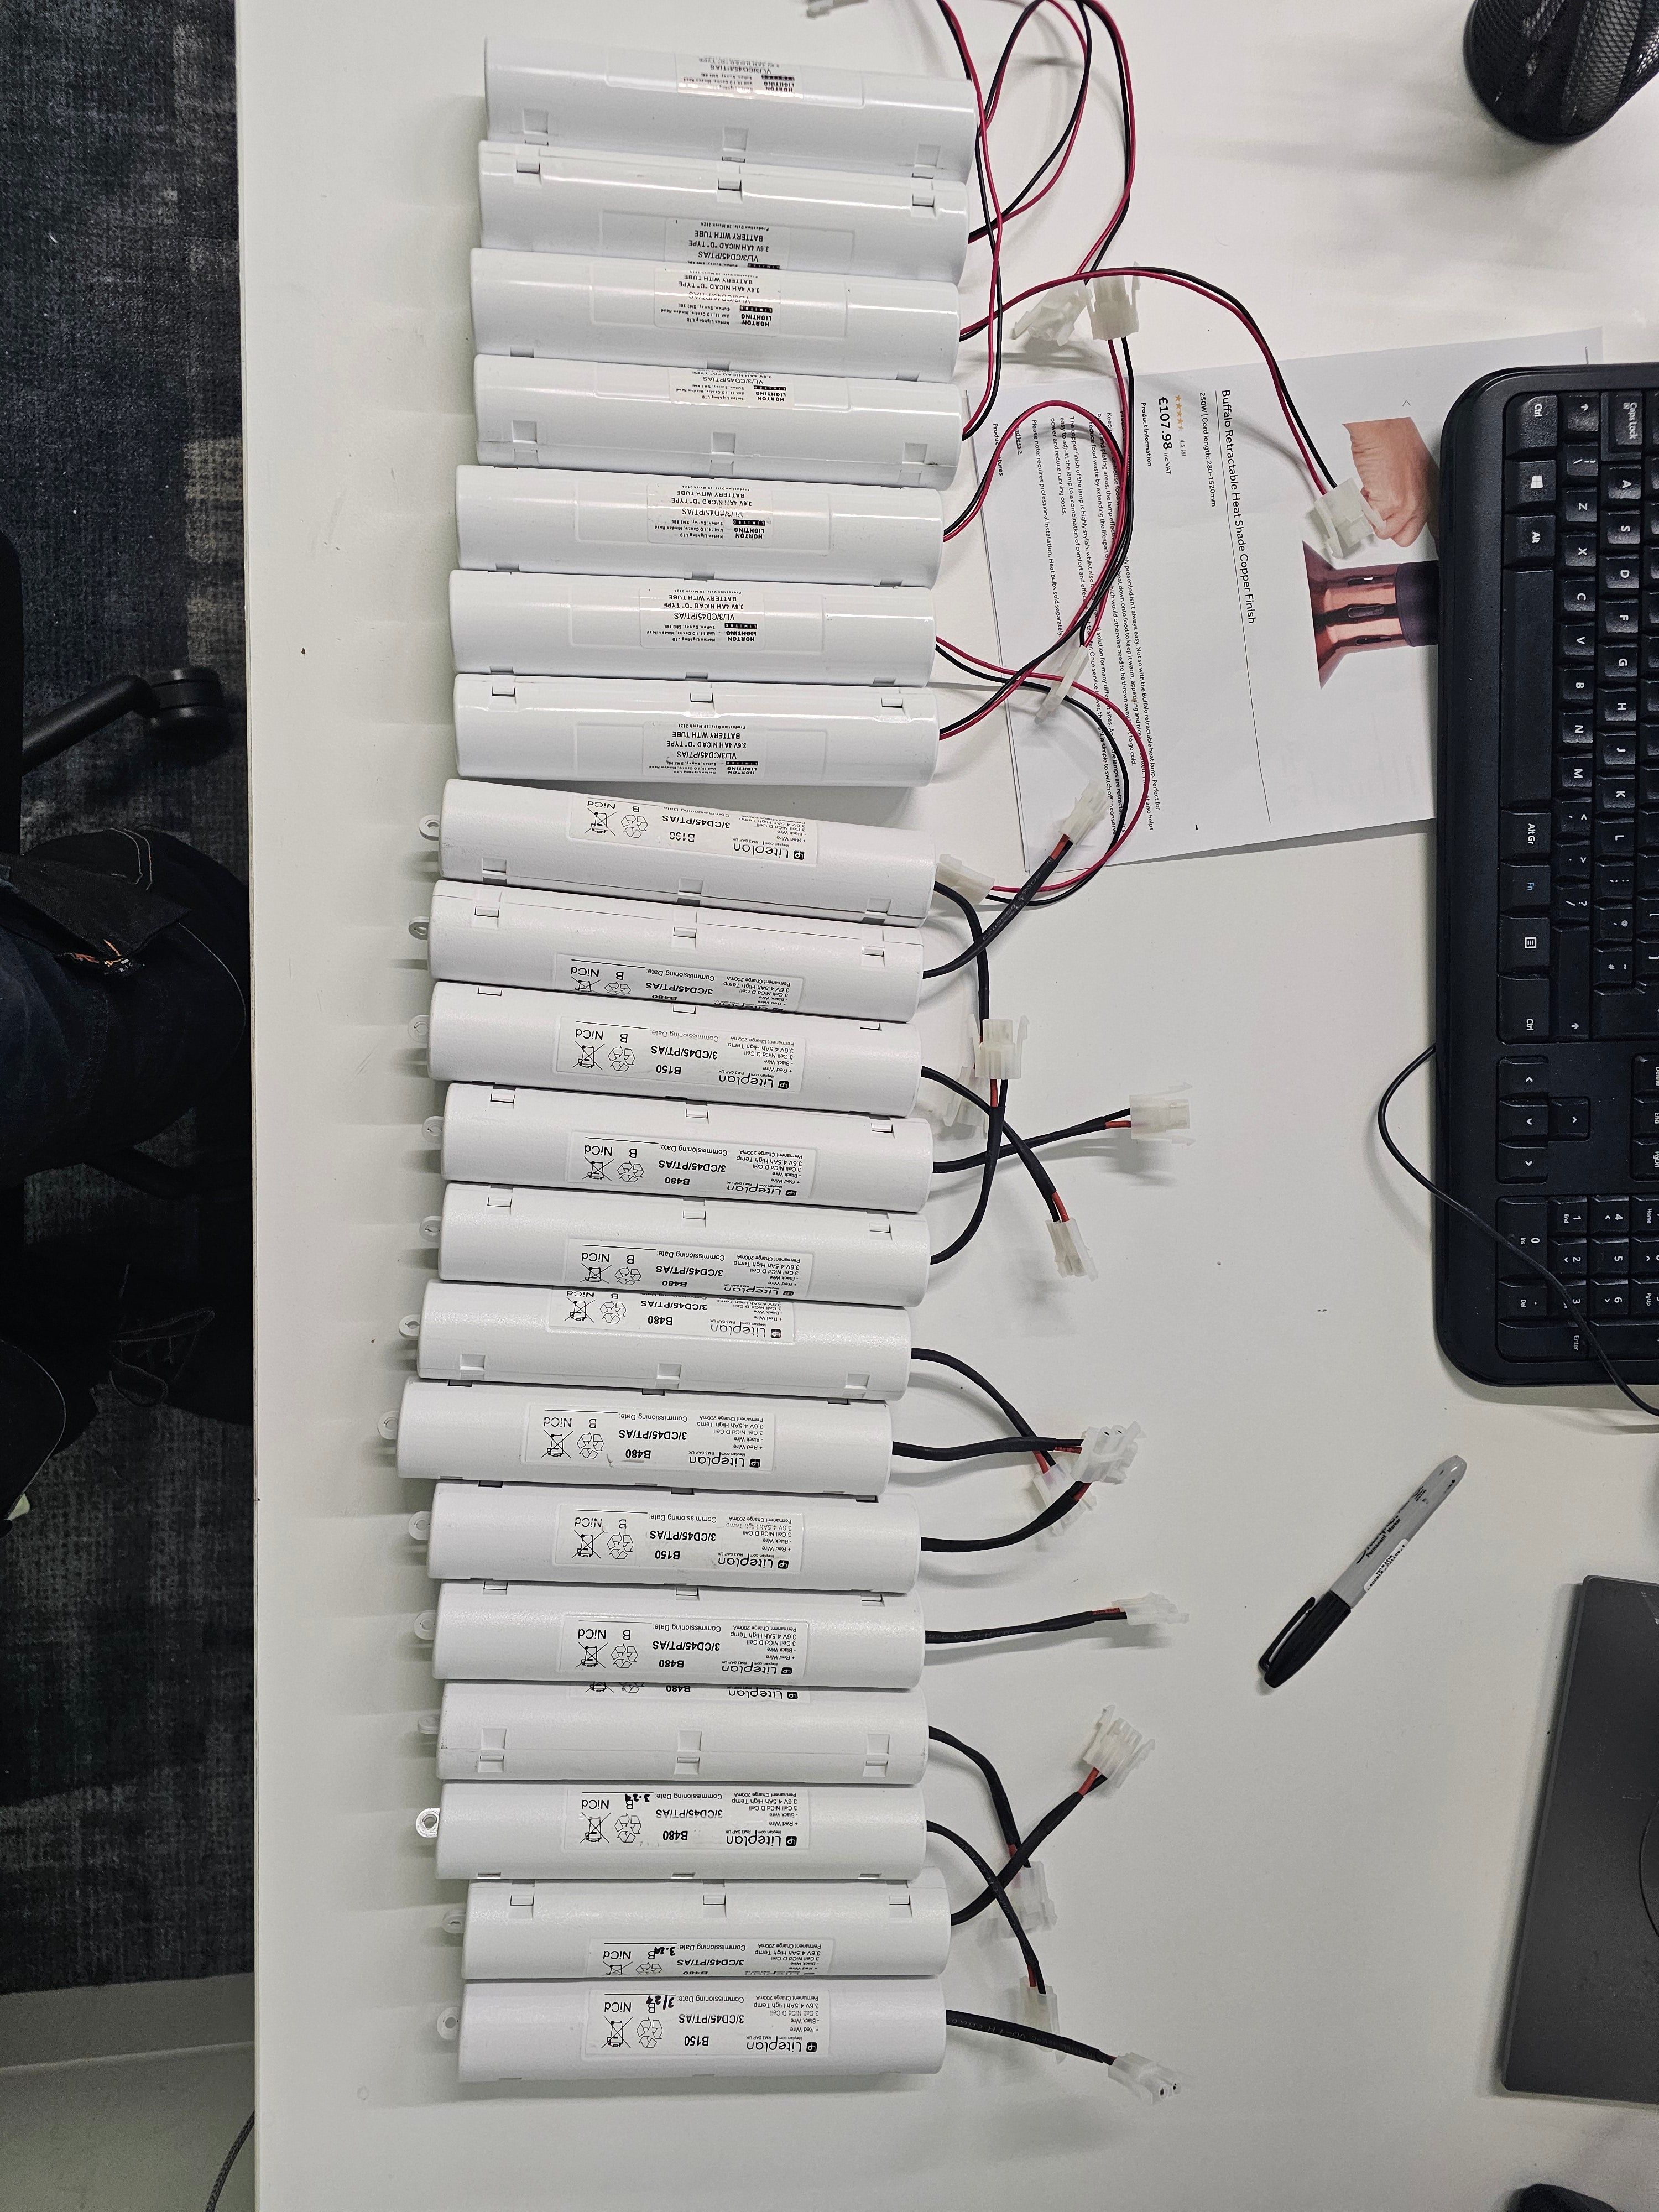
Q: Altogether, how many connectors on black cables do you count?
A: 13